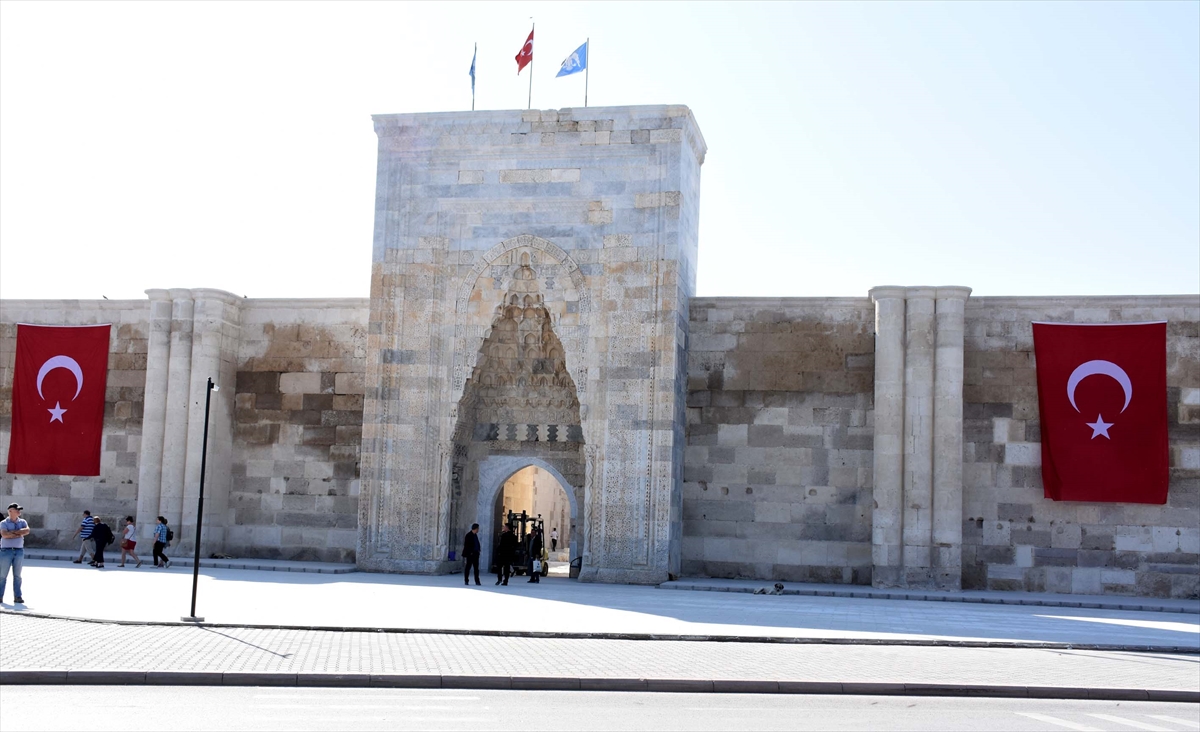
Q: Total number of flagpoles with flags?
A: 3